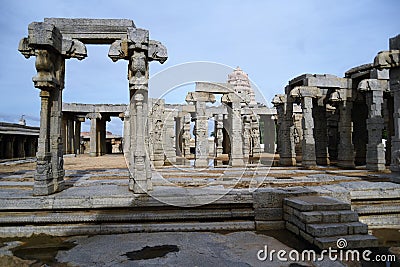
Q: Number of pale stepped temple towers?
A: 1